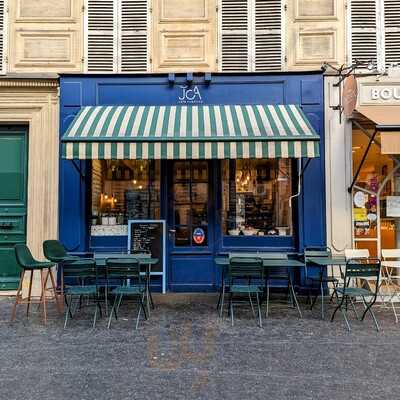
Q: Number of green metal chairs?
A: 5